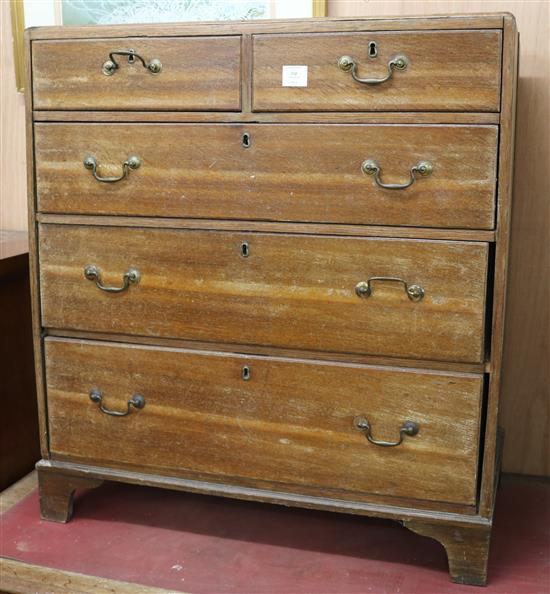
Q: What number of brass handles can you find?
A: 8